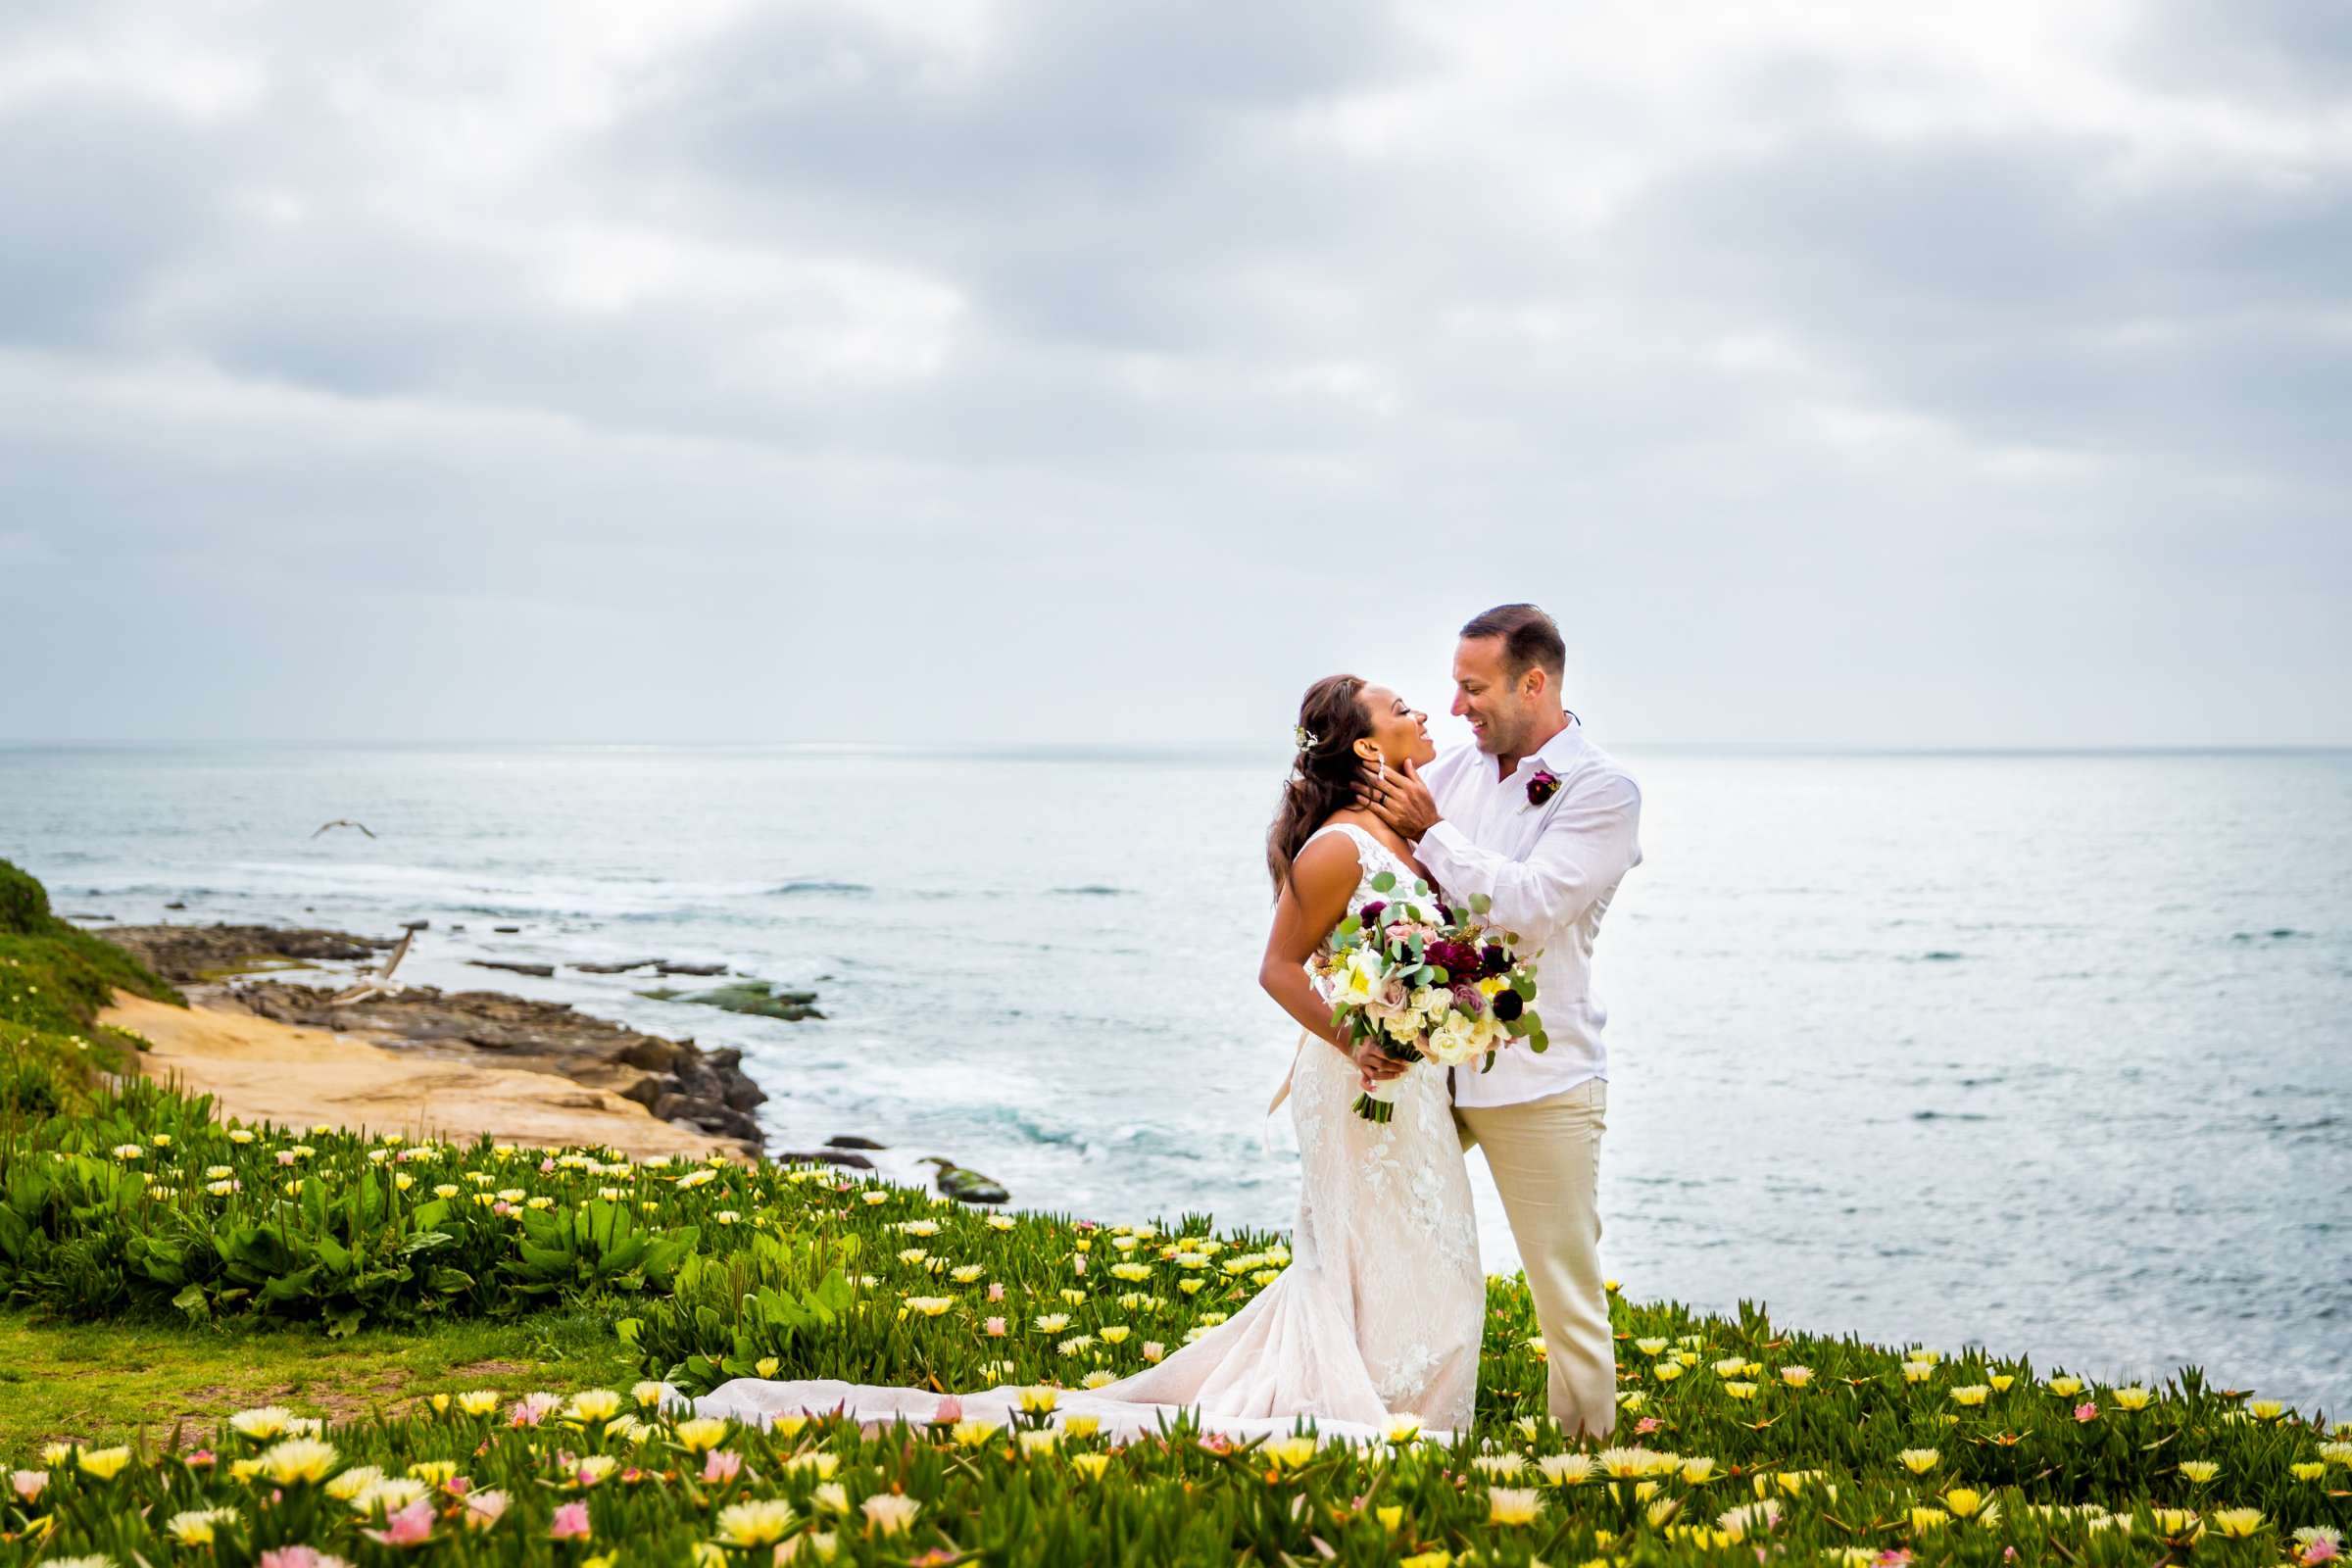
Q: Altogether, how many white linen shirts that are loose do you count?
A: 1